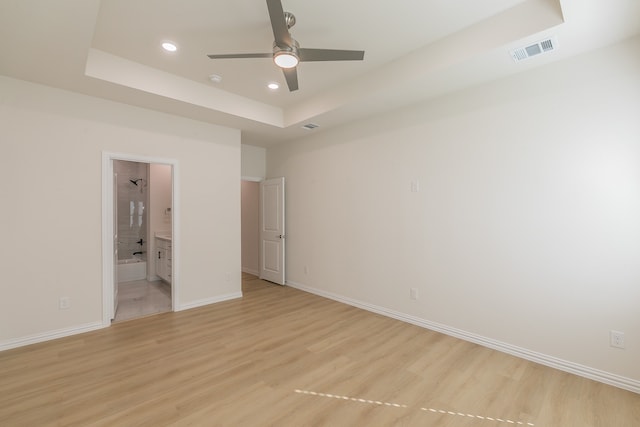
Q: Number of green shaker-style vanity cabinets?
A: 0